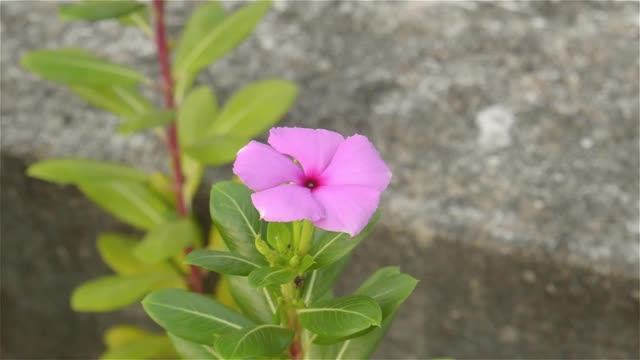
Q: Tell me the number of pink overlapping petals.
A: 5